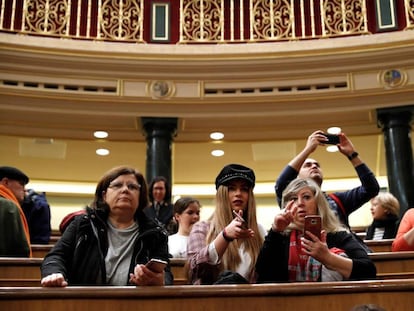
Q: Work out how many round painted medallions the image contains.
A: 2